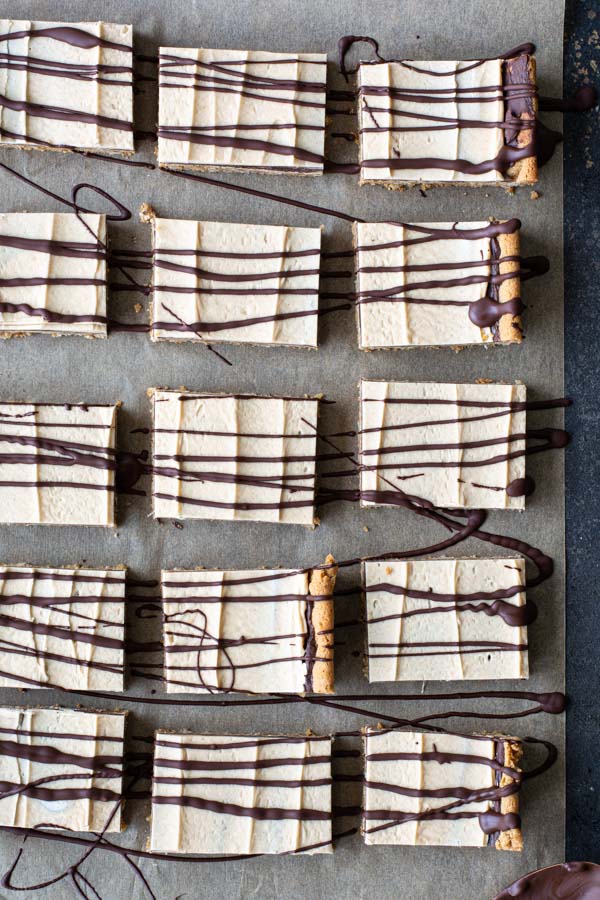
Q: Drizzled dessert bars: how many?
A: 15